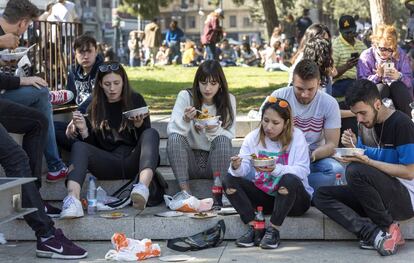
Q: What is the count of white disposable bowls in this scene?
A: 5